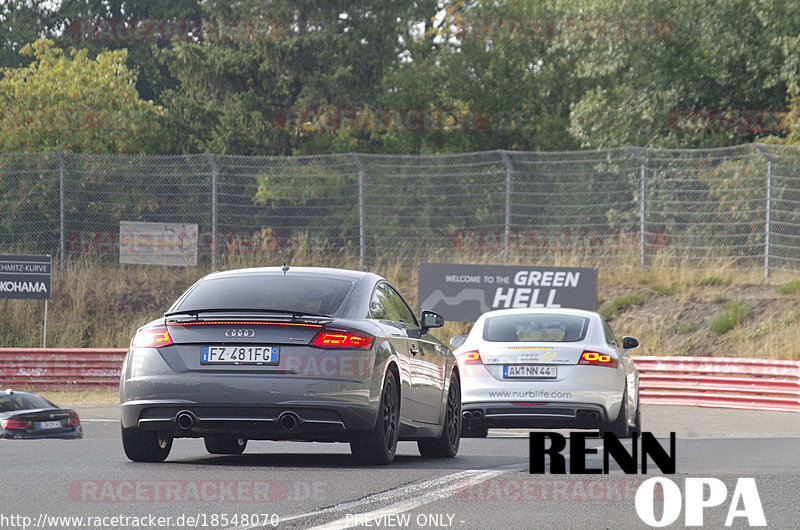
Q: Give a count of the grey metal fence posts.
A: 6